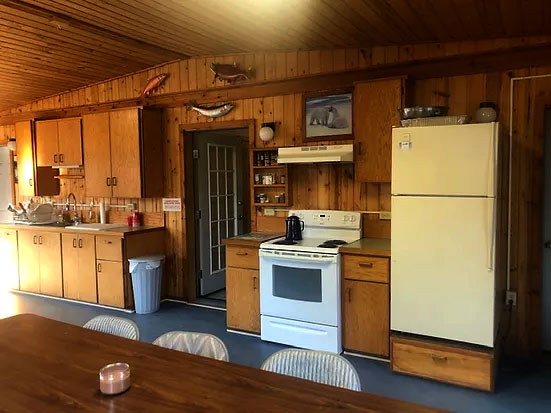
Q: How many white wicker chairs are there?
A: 3